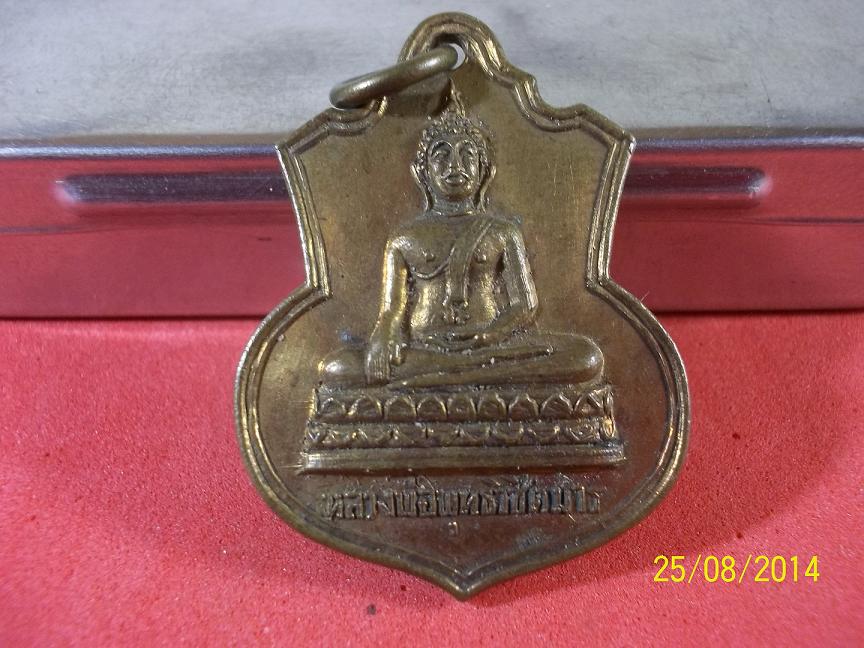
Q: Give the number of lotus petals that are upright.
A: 9